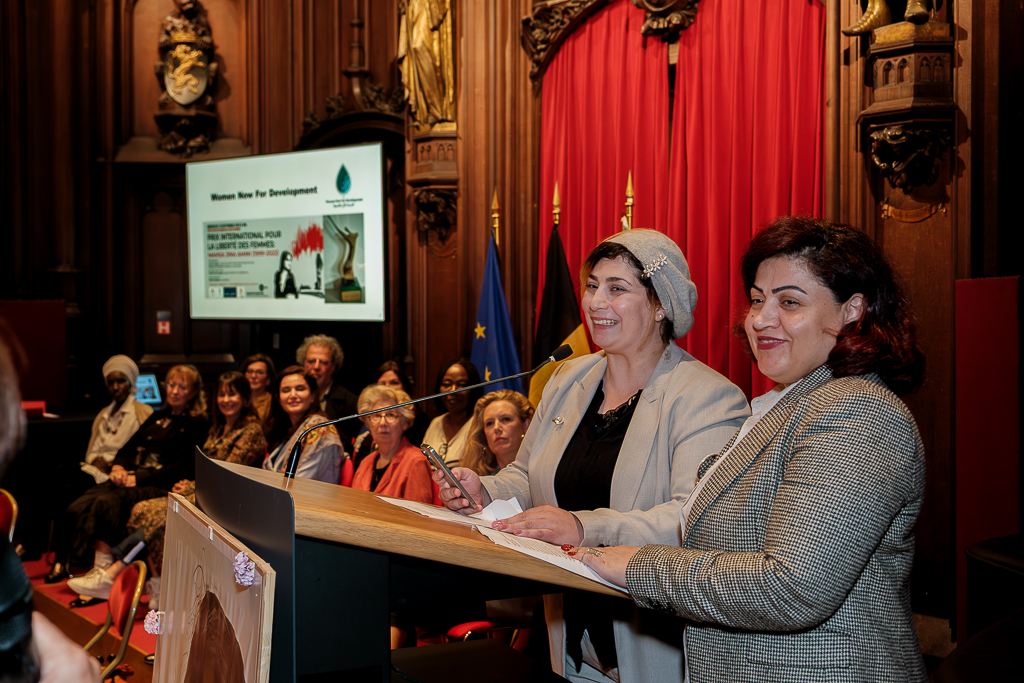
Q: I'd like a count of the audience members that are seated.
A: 10